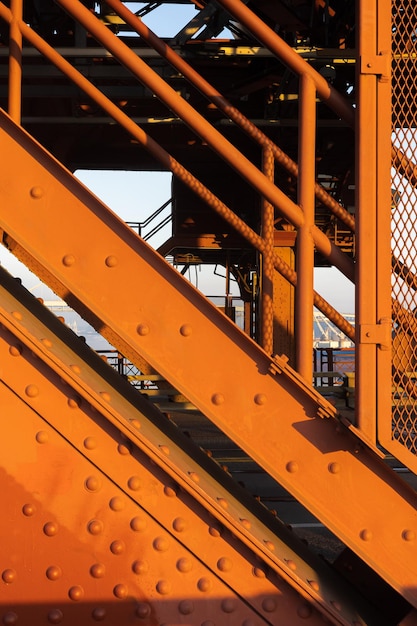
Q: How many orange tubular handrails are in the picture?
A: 4